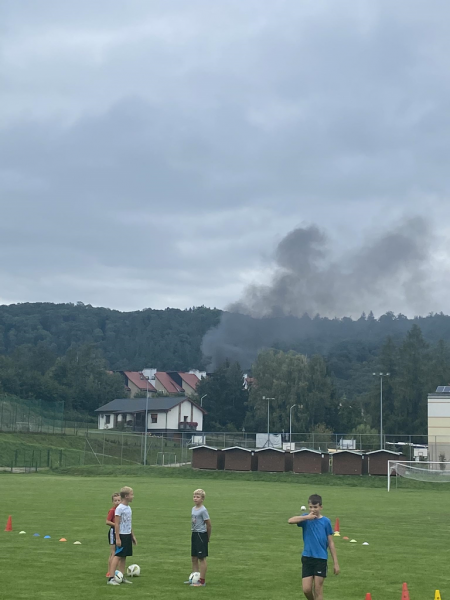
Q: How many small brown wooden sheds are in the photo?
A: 6